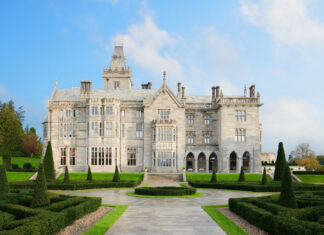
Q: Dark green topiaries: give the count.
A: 11